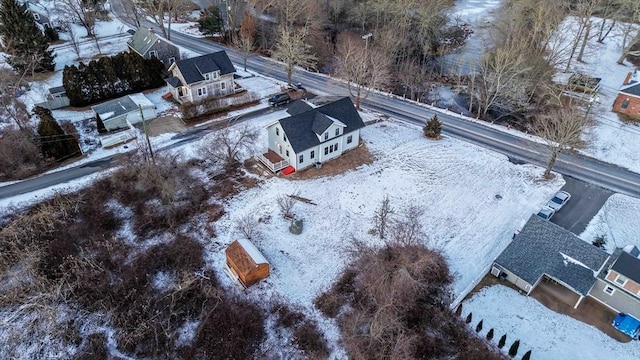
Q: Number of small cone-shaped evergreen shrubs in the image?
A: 7